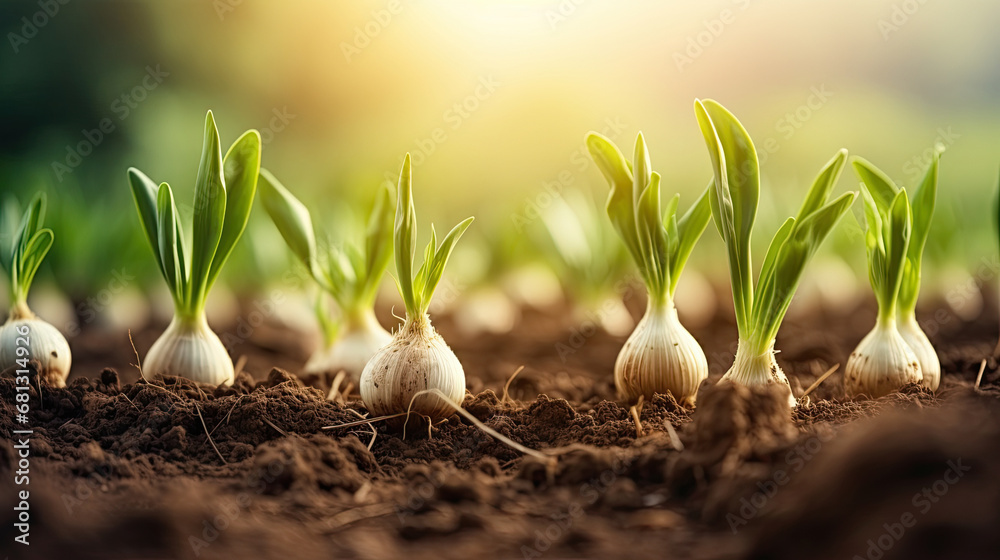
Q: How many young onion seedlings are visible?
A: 8